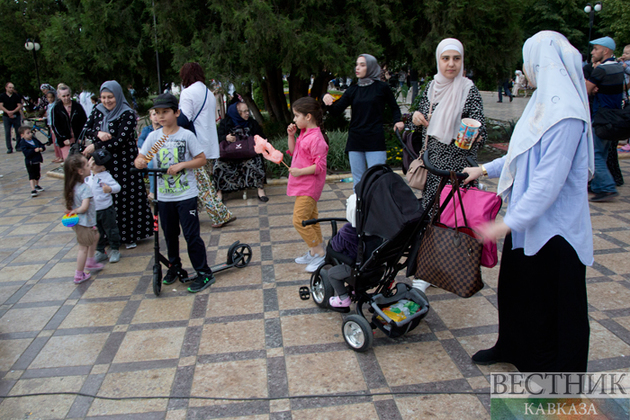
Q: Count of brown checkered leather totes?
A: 1